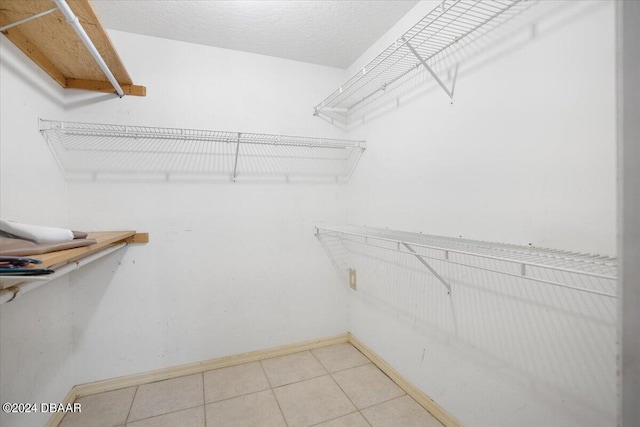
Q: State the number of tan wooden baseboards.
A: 3